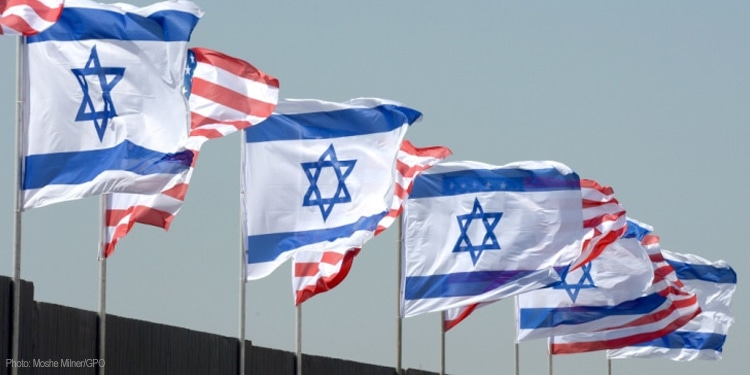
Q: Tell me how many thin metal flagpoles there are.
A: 9